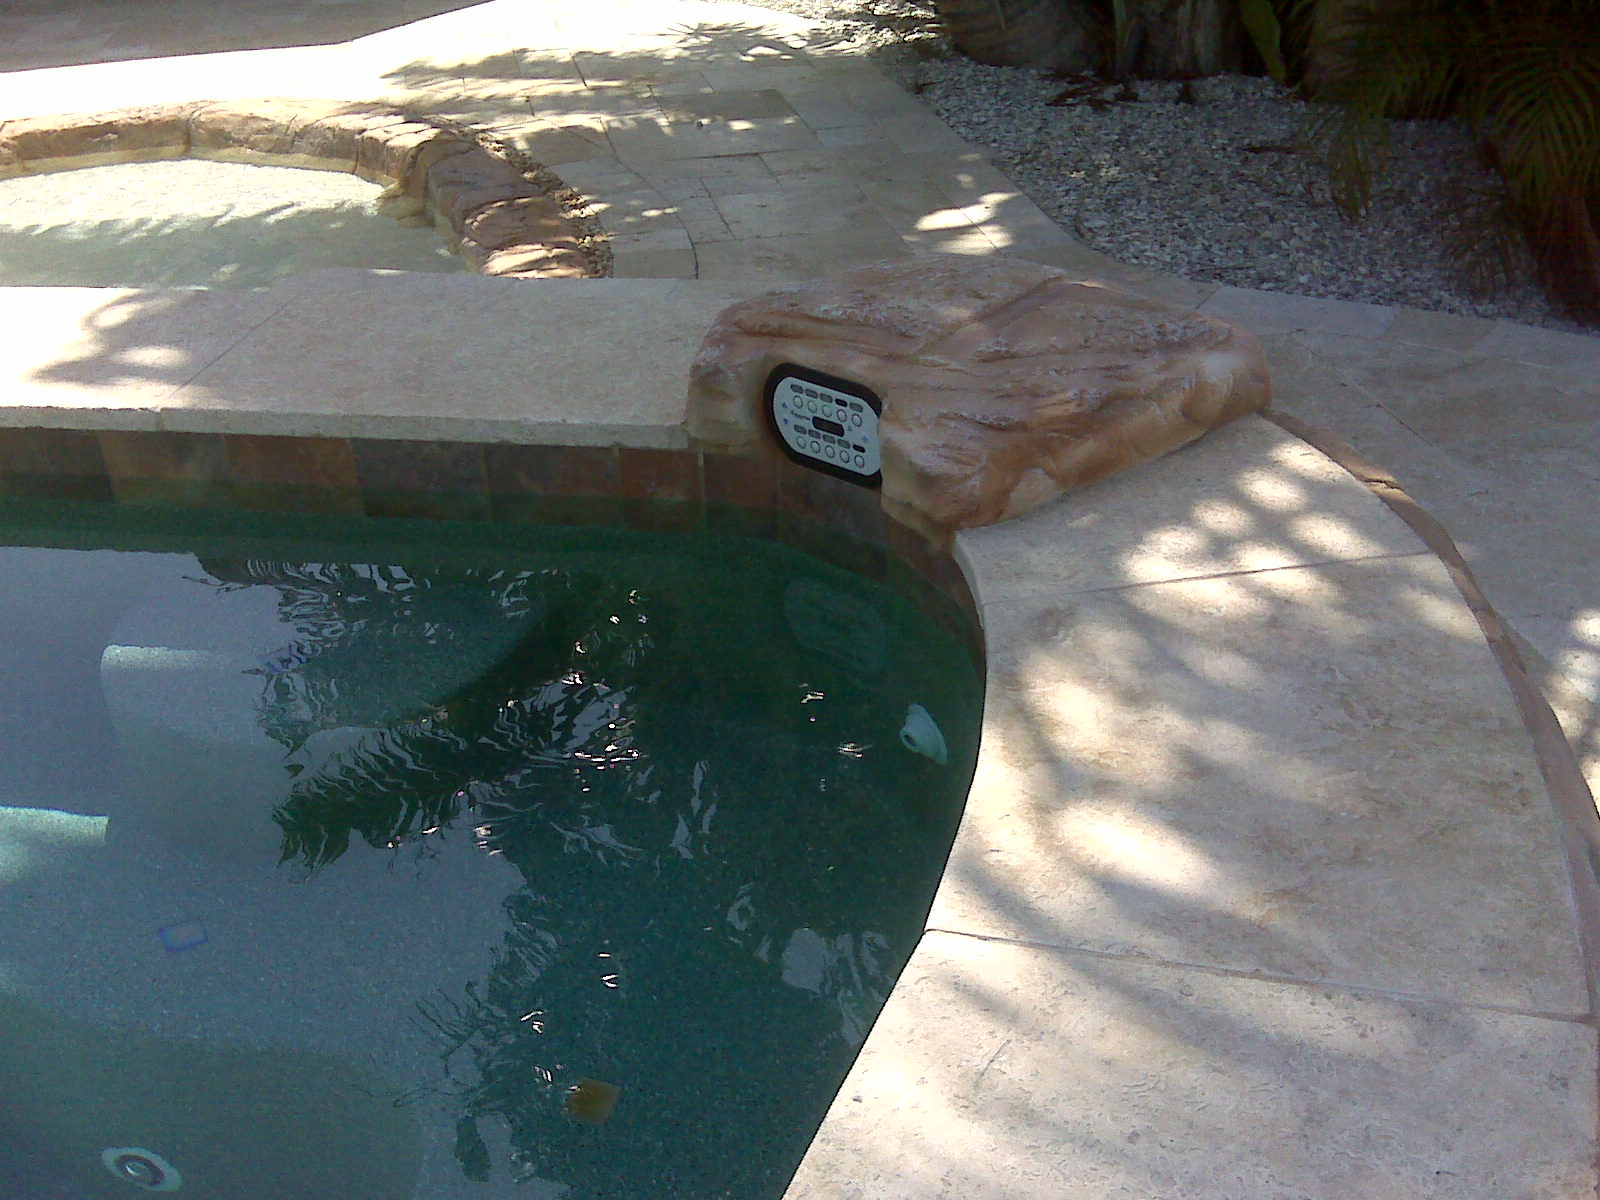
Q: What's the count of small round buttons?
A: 10